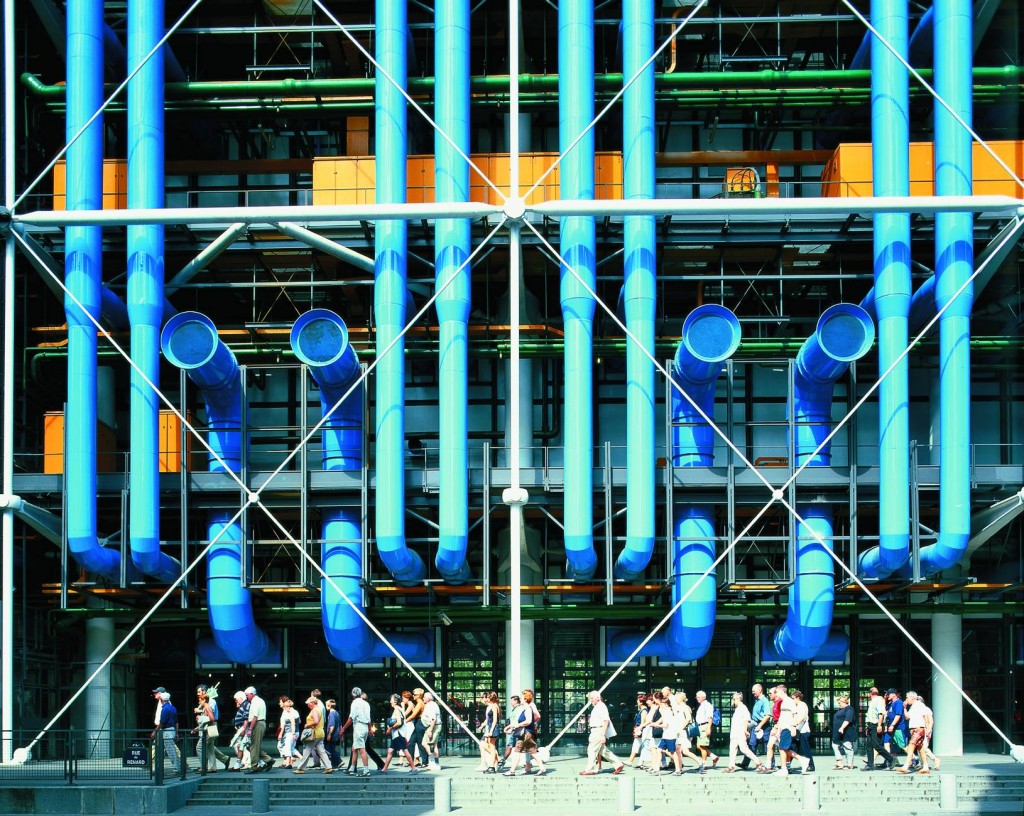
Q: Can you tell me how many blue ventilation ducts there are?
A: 12